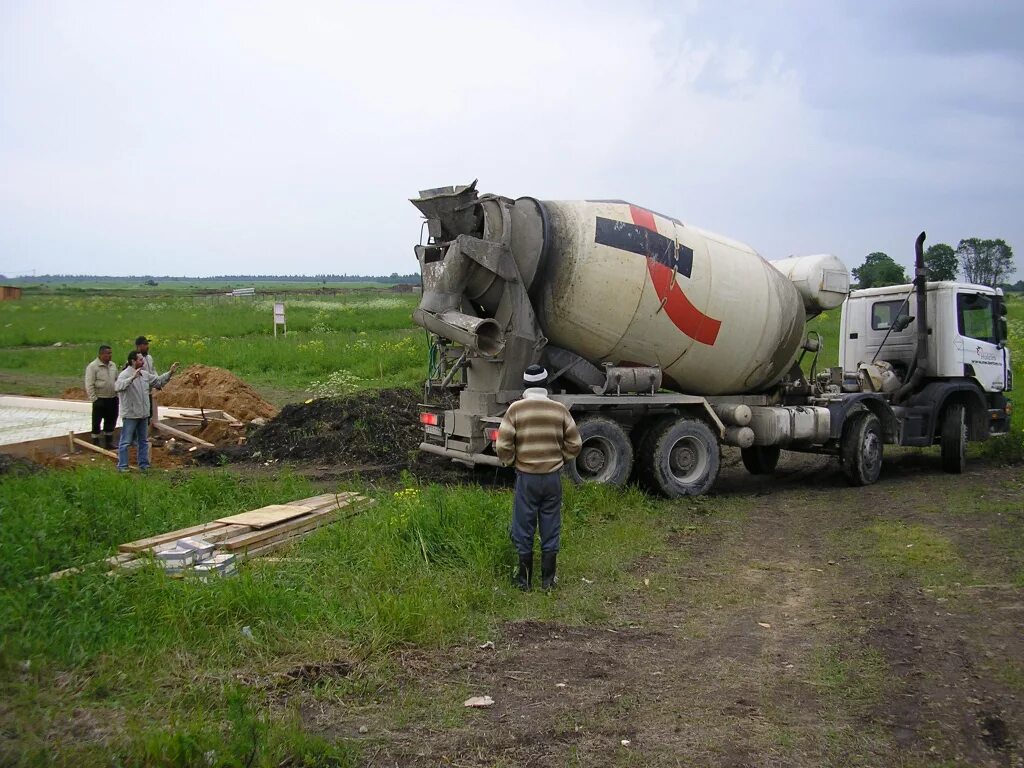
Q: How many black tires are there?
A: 5